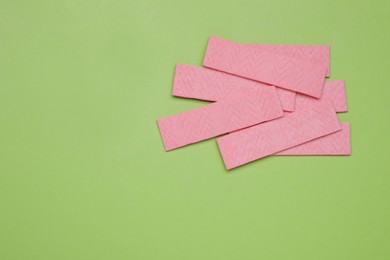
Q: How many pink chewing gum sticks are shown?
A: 7